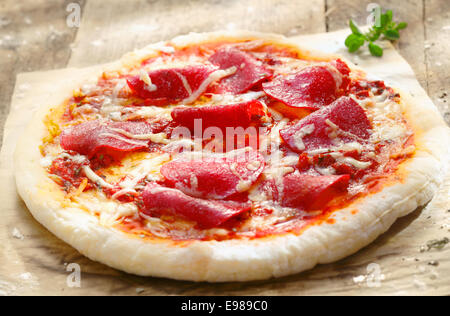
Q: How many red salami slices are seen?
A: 9